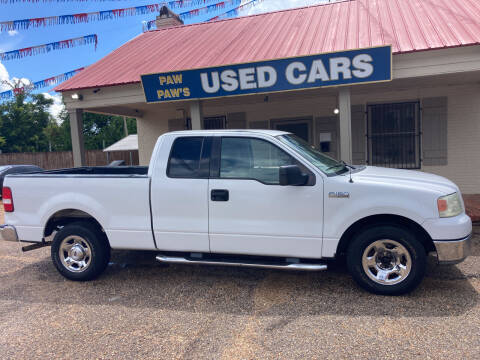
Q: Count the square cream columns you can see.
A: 3